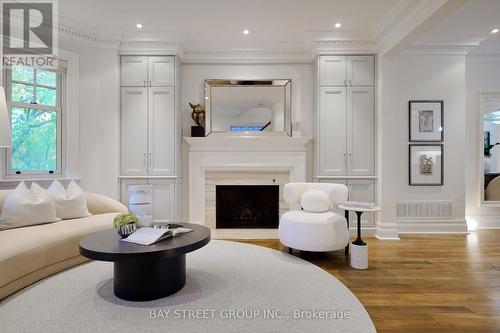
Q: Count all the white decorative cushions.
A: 3